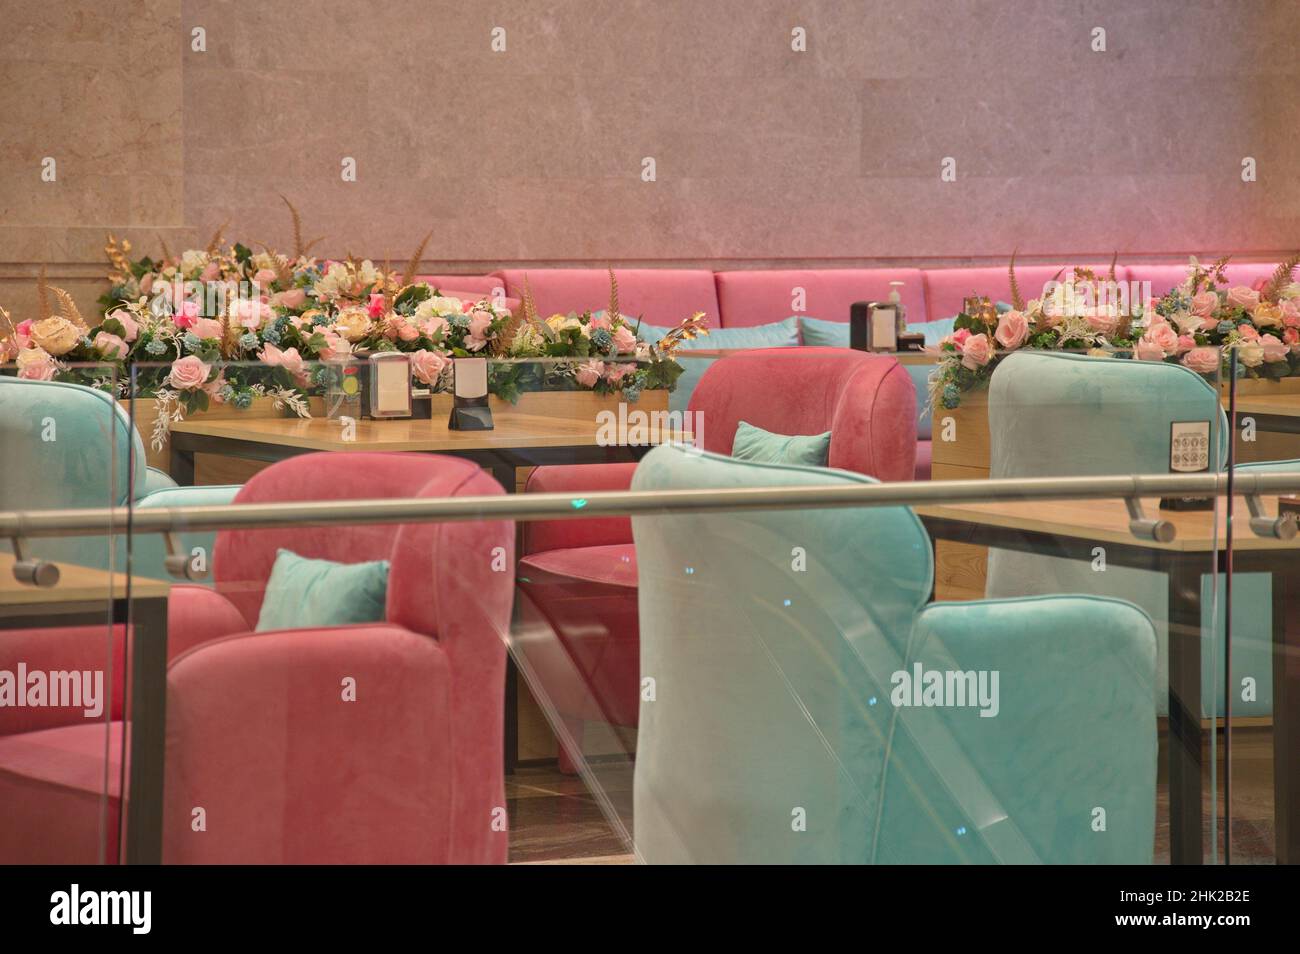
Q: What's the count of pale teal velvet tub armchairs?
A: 3